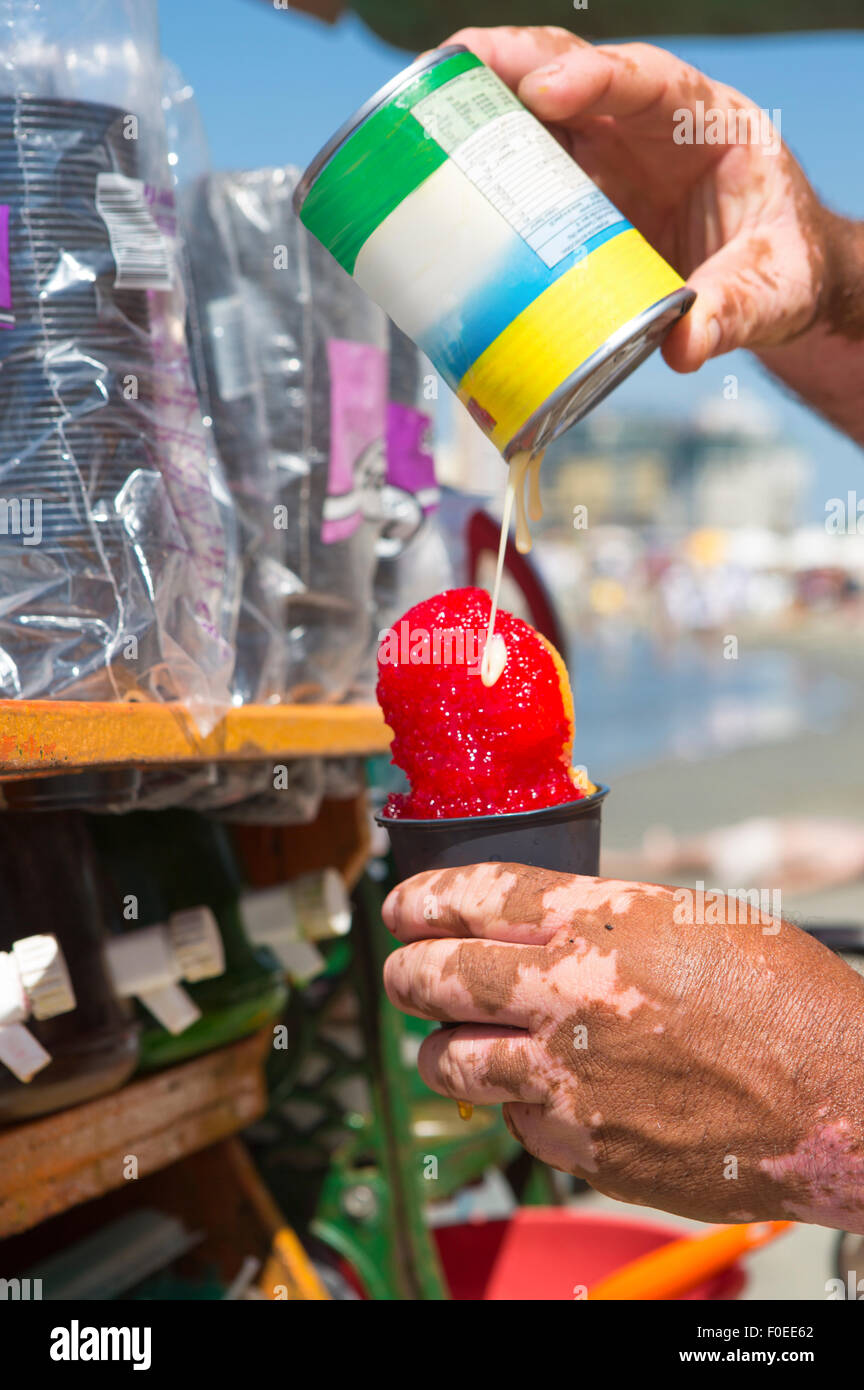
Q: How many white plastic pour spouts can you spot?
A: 3